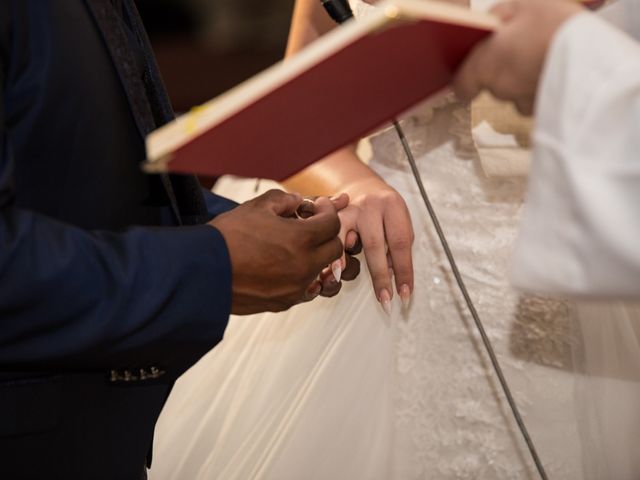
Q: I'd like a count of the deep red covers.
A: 1